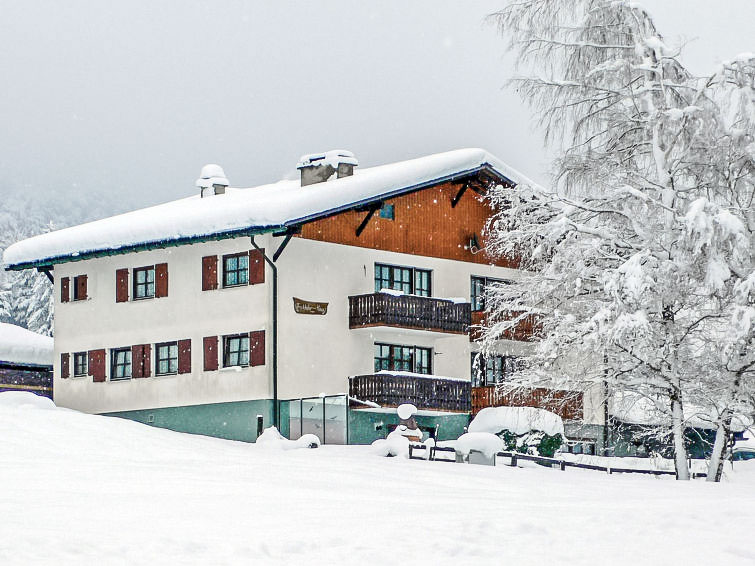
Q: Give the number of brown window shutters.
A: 14